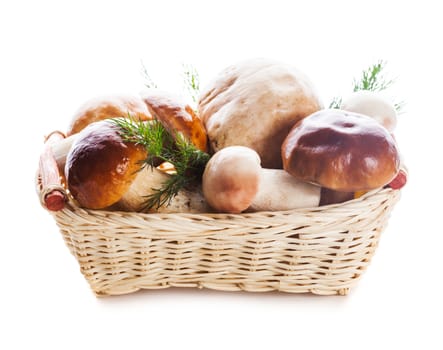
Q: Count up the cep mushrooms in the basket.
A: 7